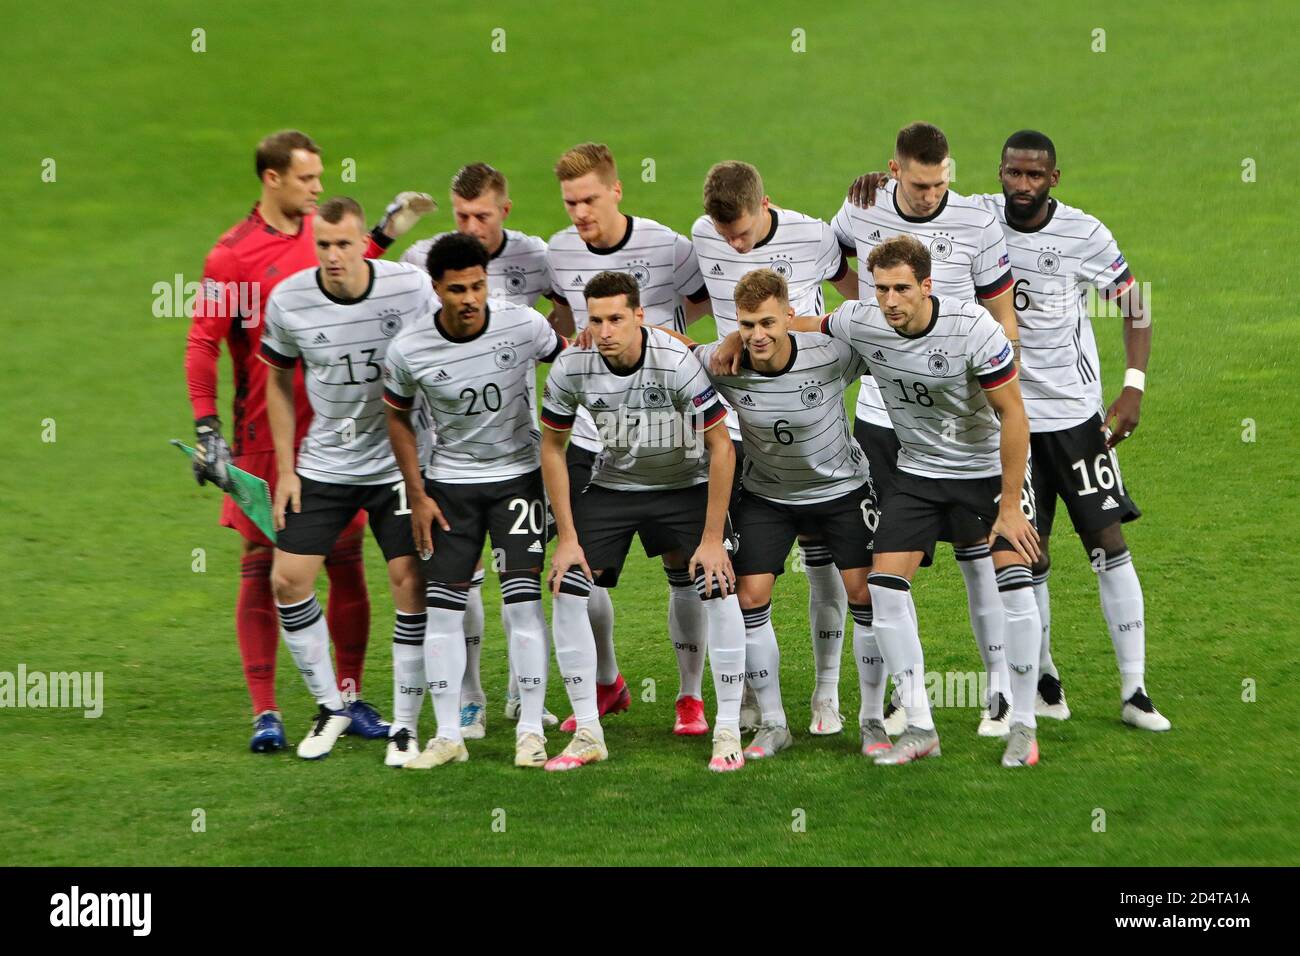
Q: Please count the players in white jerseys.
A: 10